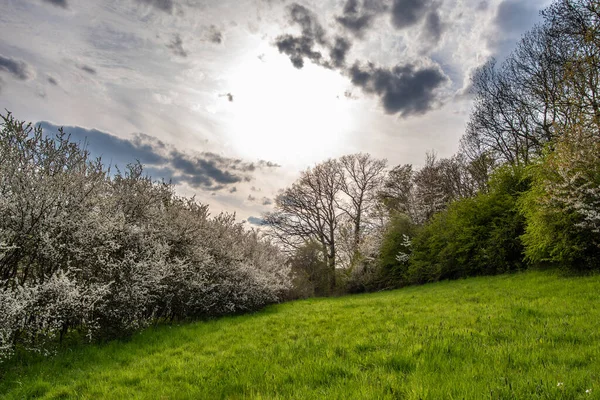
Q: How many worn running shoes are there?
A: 0